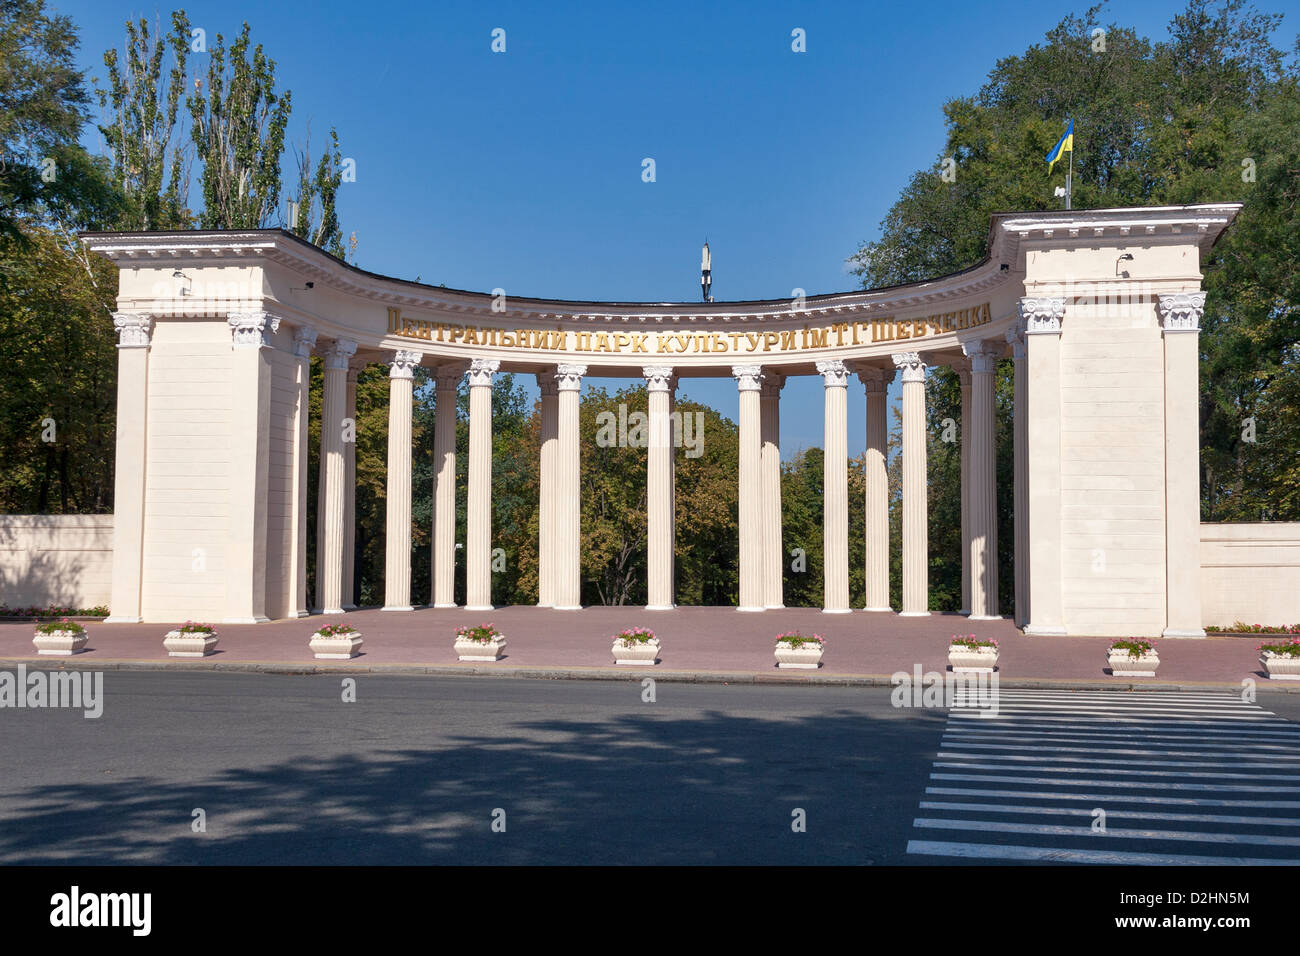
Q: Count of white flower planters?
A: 9